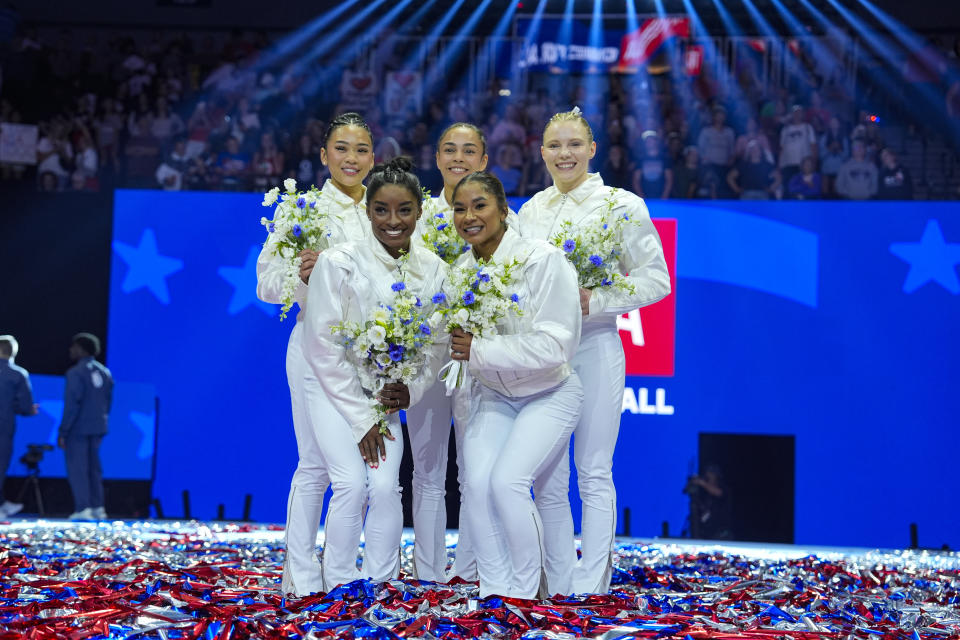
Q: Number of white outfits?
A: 5